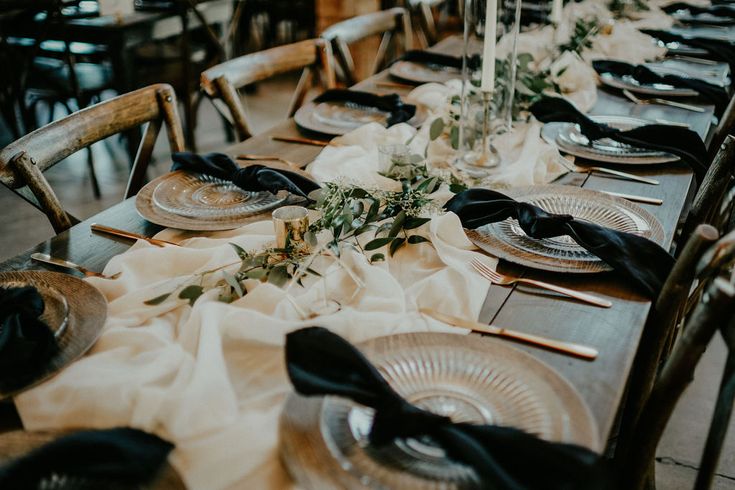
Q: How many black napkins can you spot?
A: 11